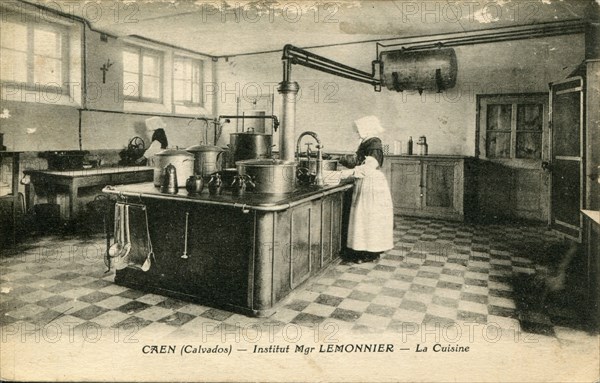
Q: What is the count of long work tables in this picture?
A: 1